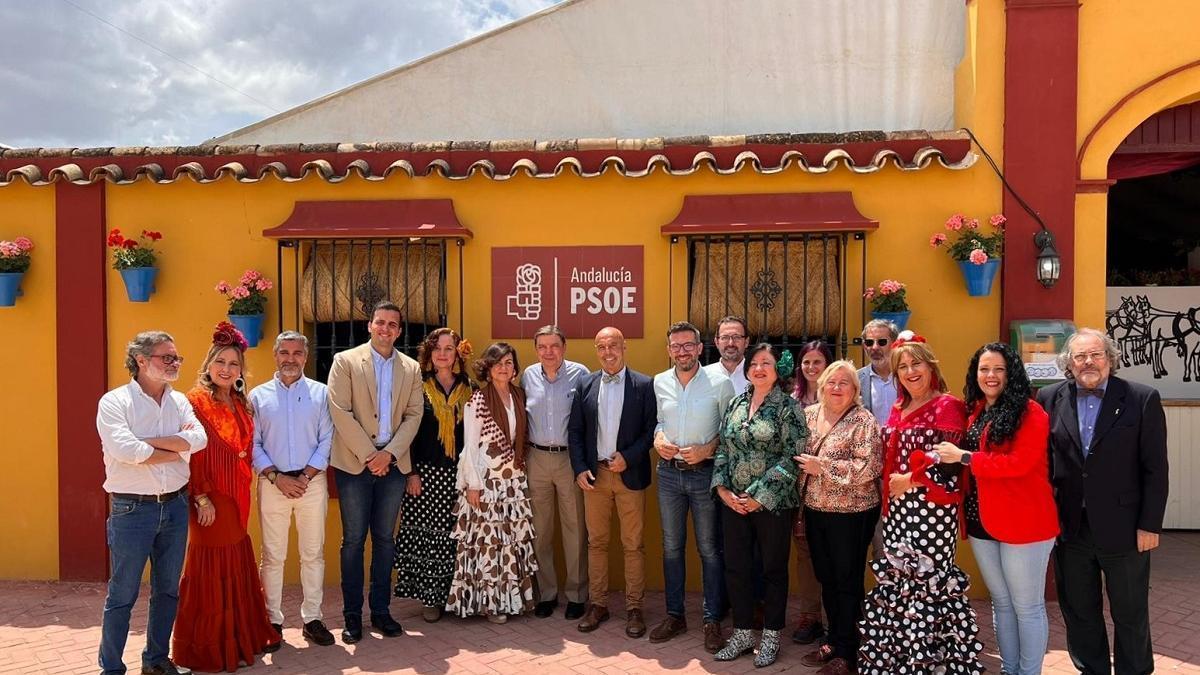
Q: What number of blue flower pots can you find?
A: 5